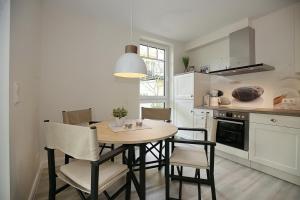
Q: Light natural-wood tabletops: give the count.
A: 1